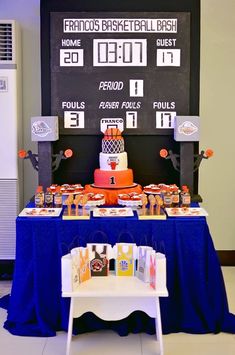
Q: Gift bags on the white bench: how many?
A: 6